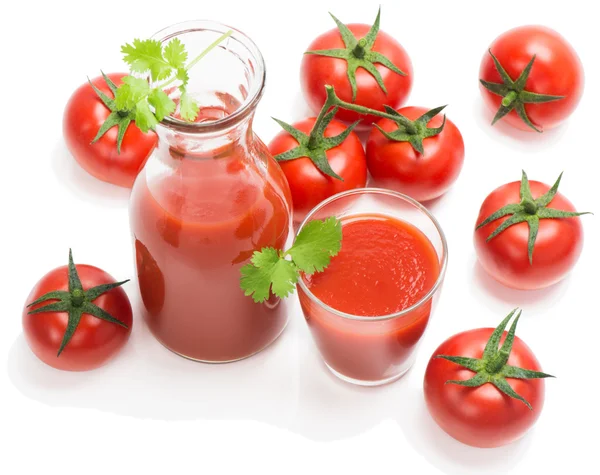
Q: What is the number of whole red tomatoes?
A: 8